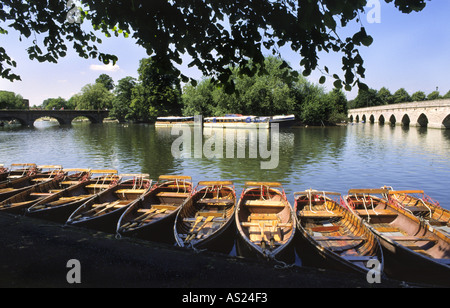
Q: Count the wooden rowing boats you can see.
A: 12